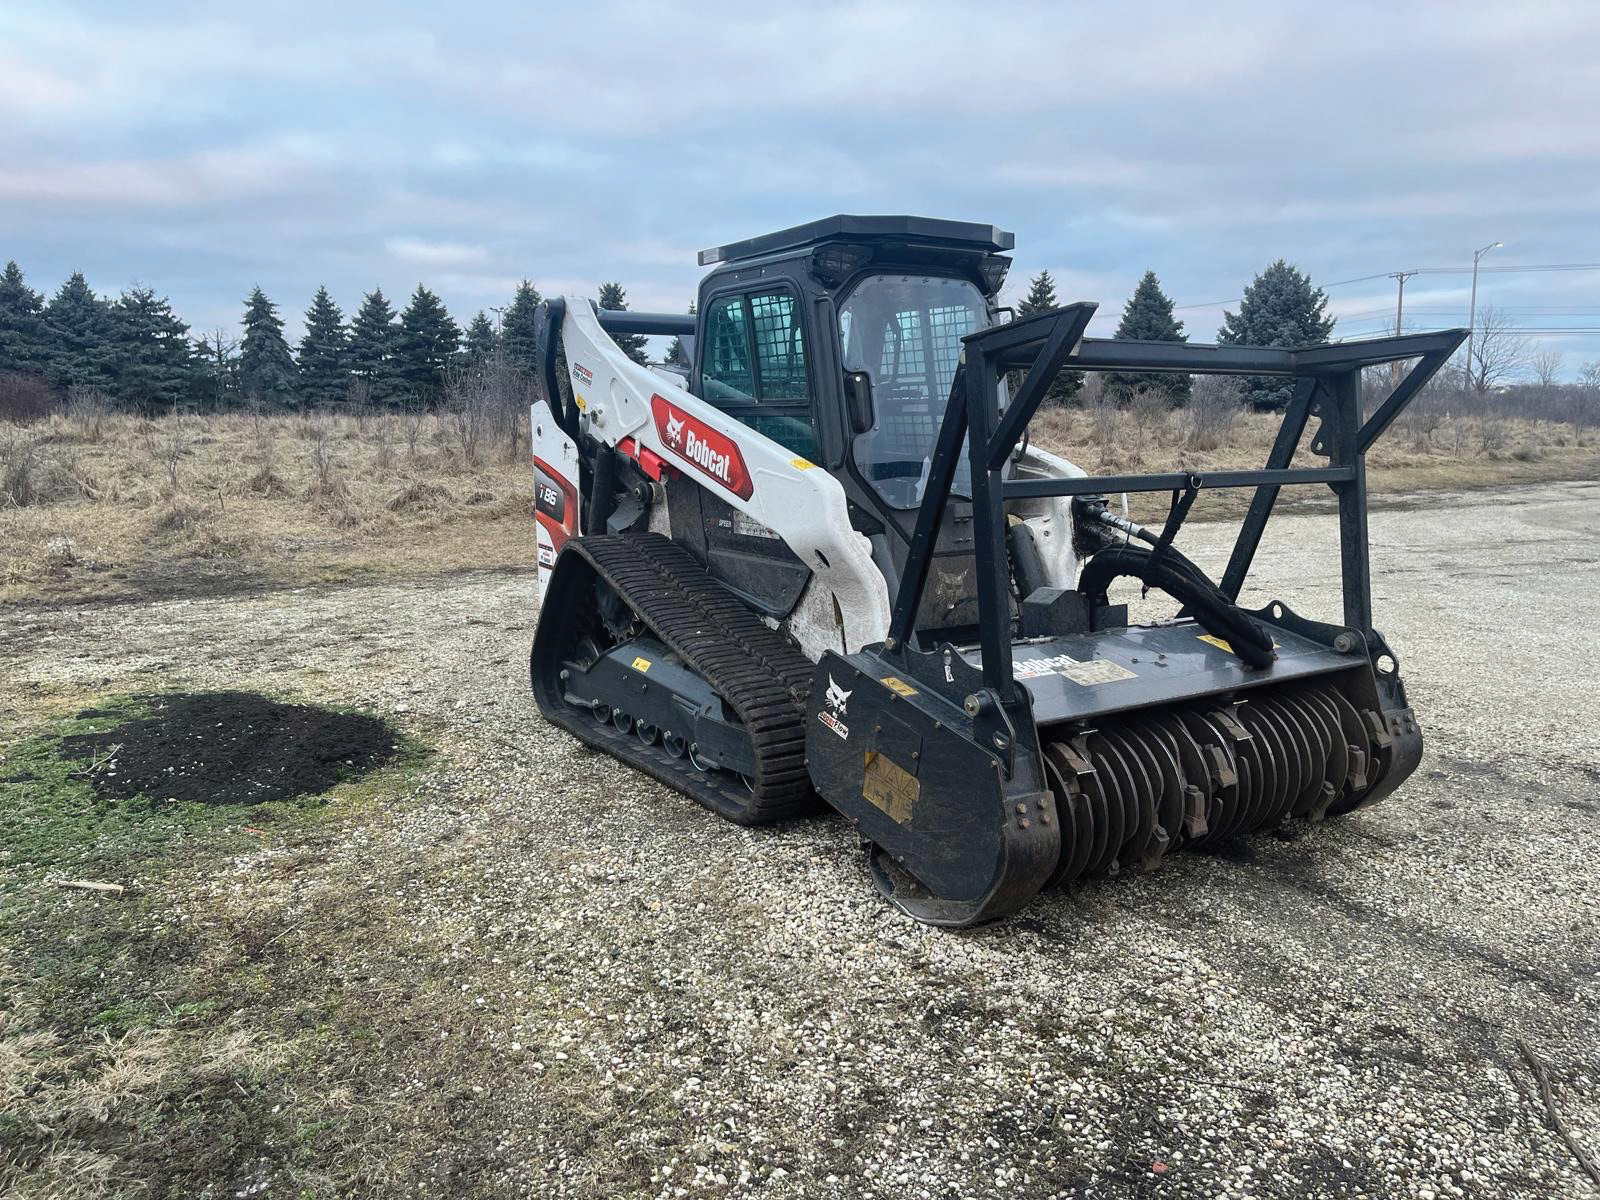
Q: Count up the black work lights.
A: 2